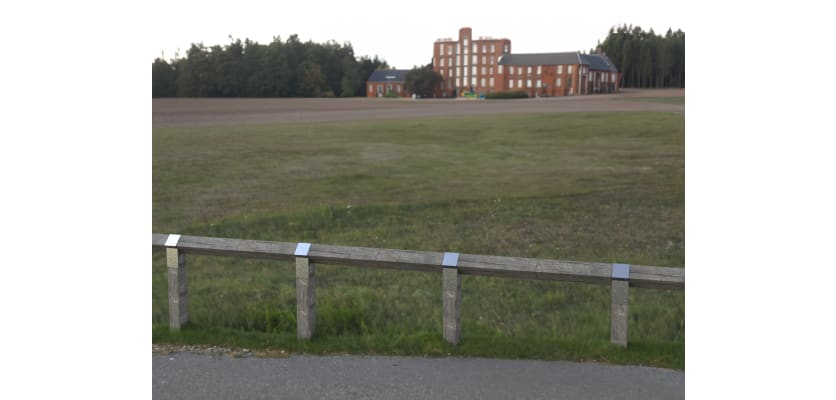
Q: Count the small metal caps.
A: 4